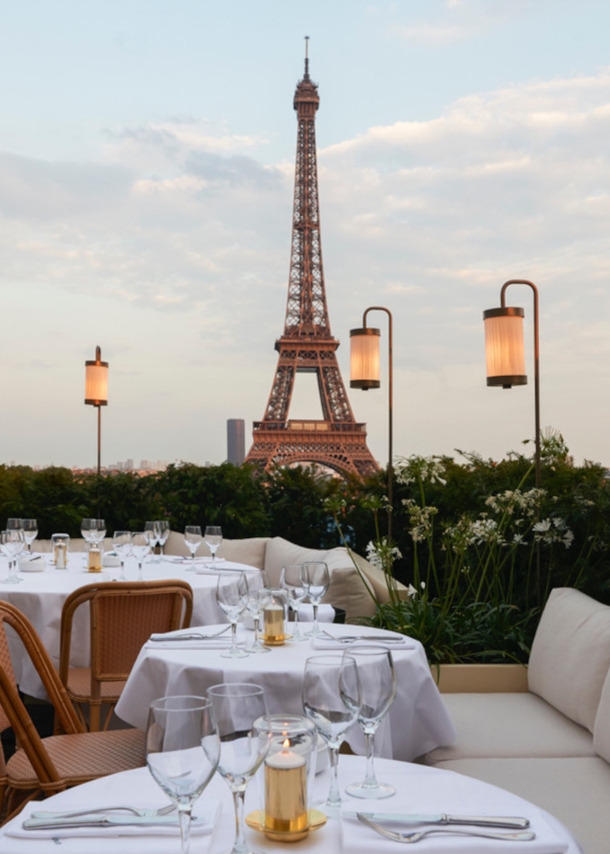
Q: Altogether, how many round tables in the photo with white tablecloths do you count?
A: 3